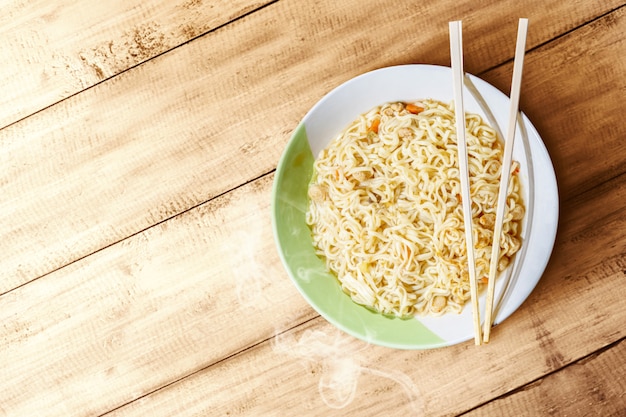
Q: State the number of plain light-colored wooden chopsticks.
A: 2